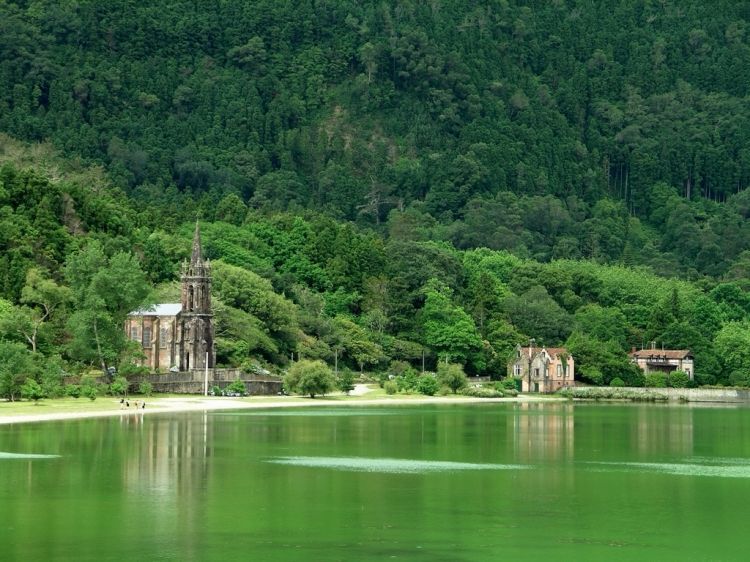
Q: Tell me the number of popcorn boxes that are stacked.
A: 0